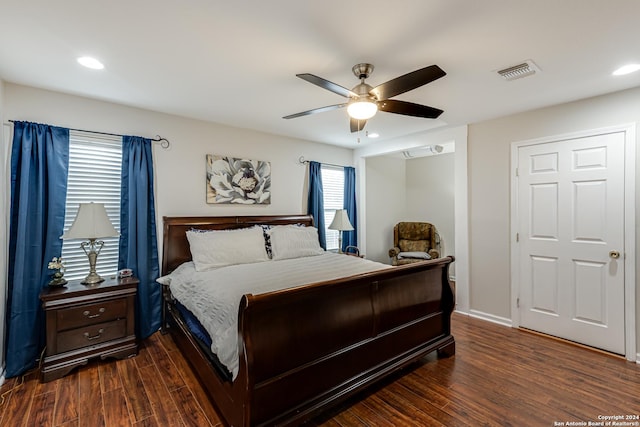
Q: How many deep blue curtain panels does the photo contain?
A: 4